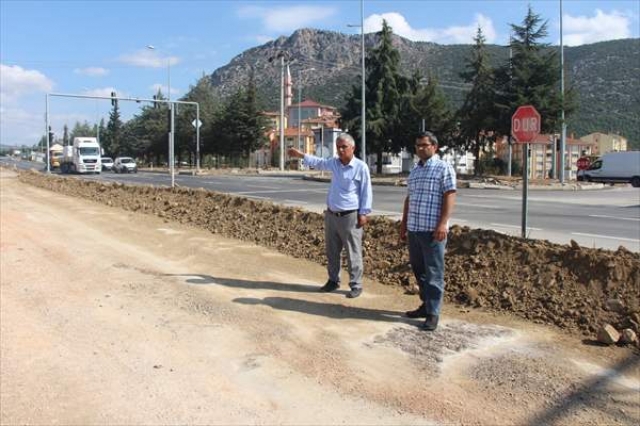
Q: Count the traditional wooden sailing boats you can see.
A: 0